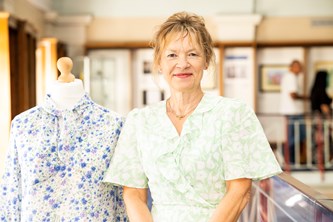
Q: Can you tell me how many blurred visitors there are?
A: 2